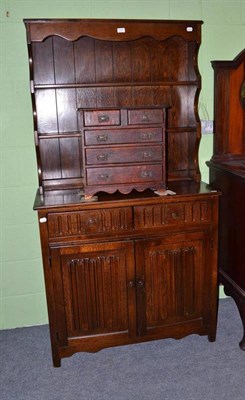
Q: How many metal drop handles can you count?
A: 8